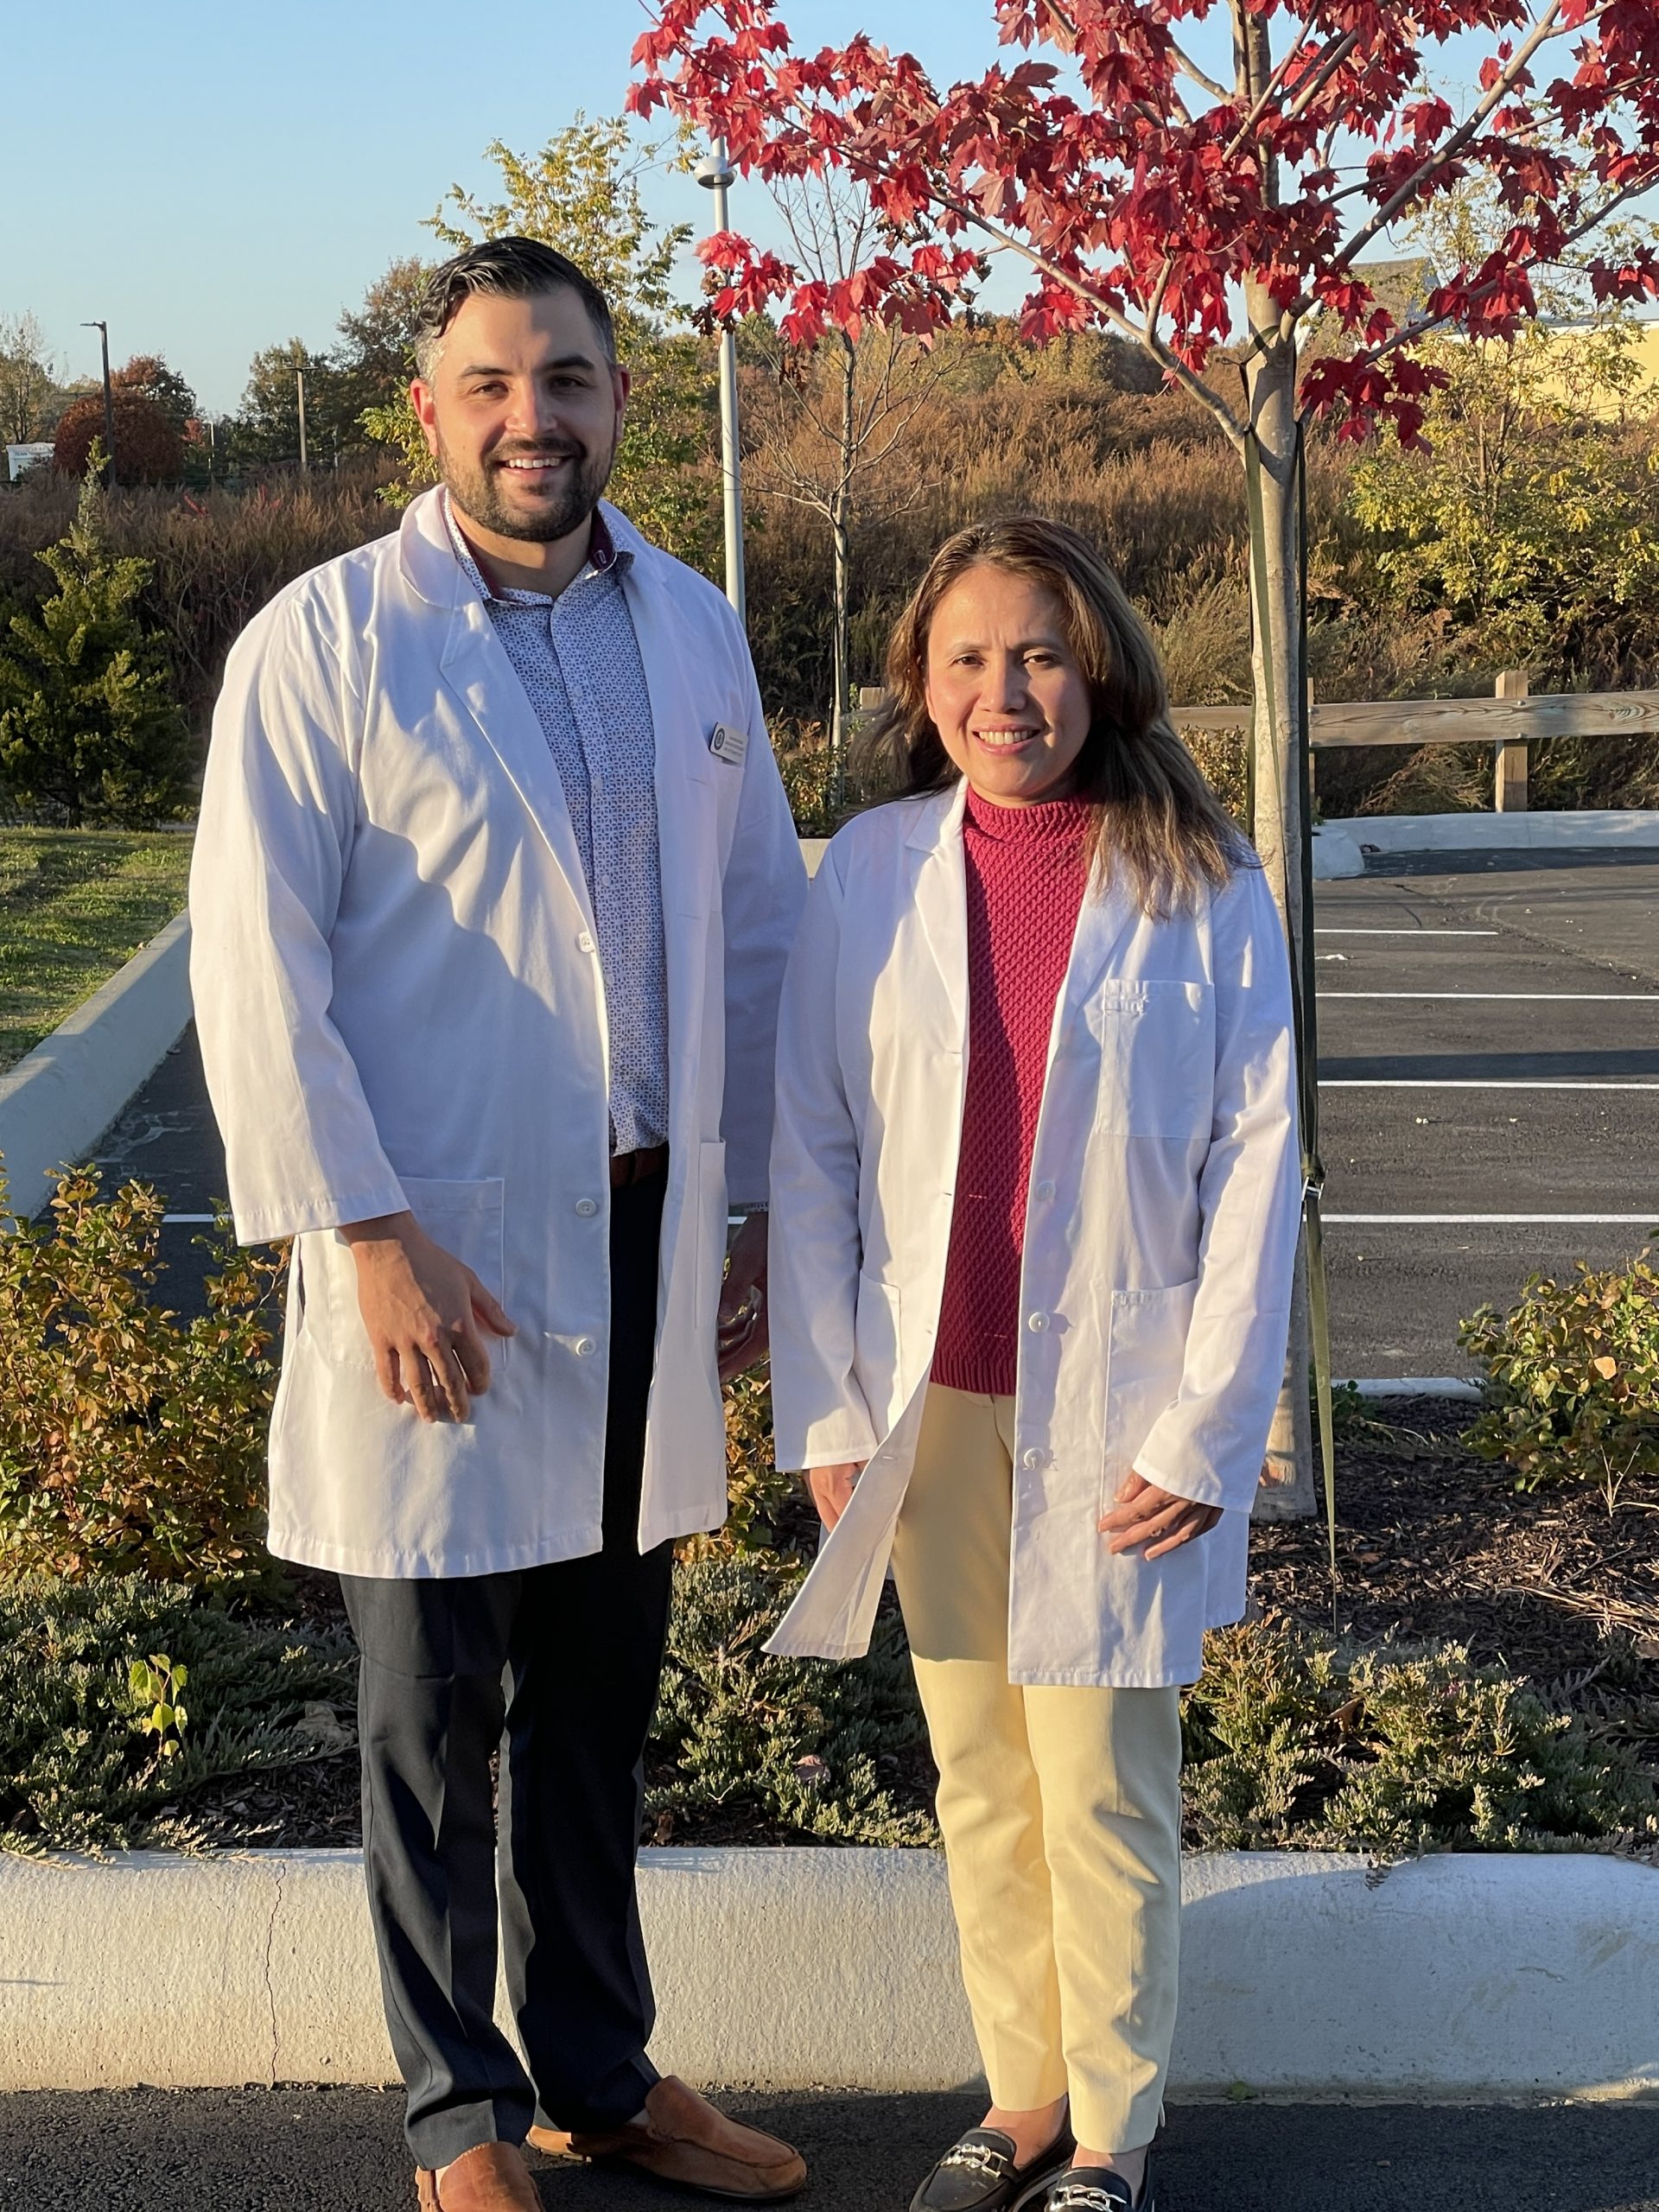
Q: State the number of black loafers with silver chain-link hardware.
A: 2